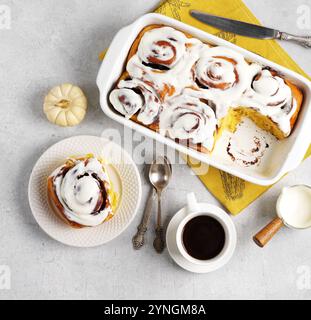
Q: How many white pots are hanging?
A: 0